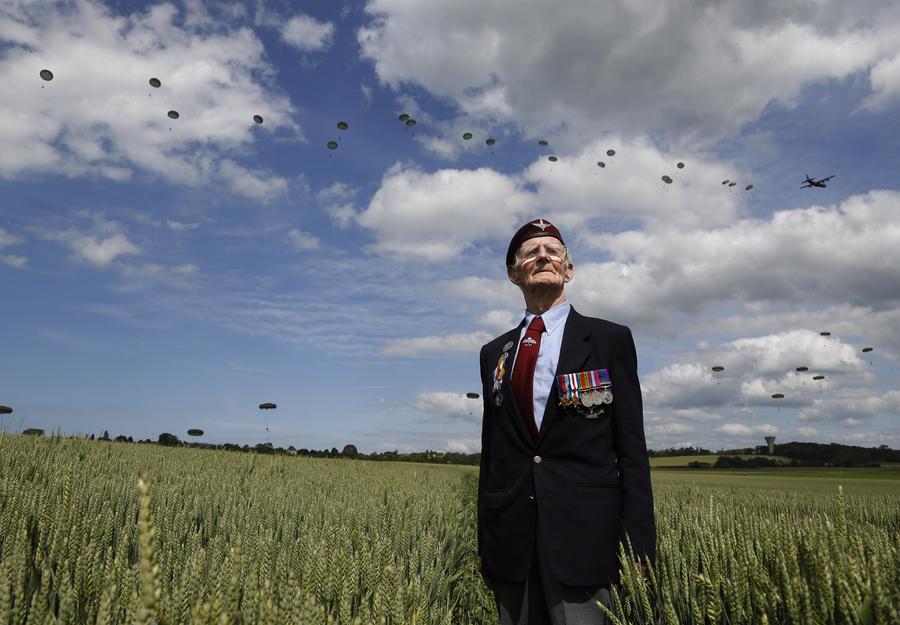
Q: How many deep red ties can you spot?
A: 1